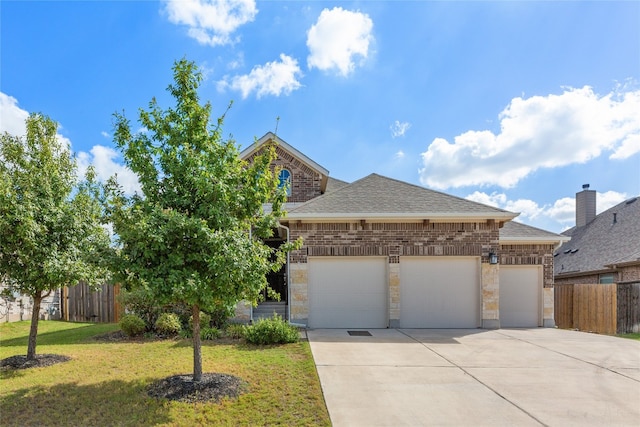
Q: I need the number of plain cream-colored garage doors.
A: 3